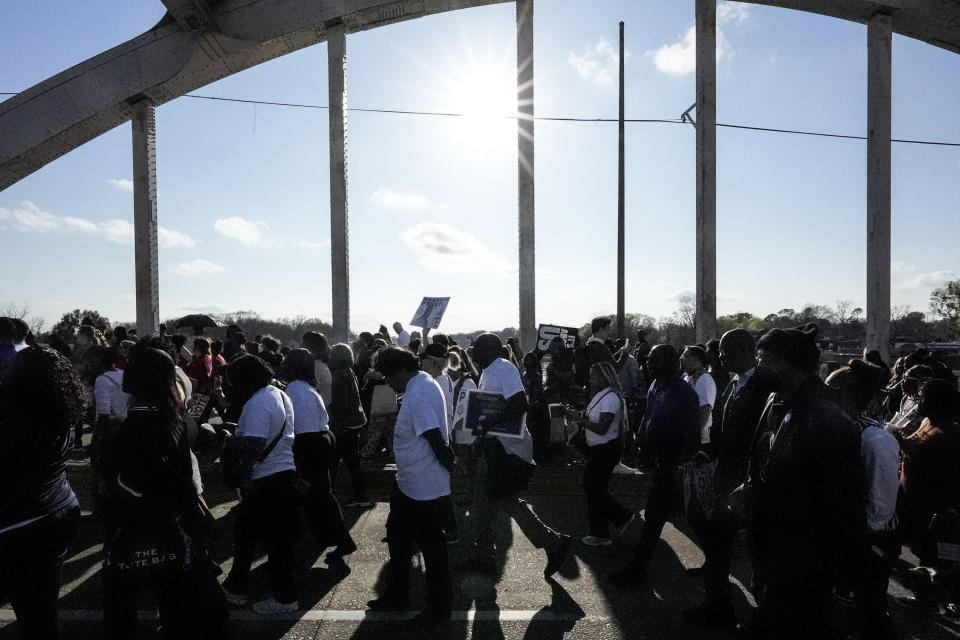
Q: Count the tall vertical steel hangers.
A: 5